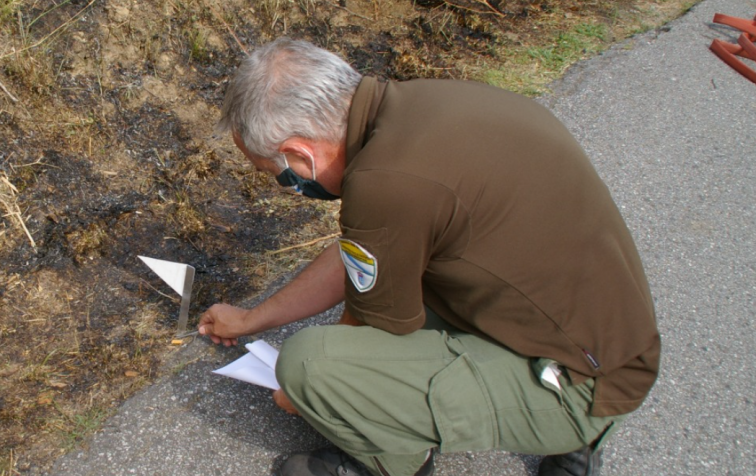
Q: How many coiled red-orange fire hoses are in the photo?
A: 1